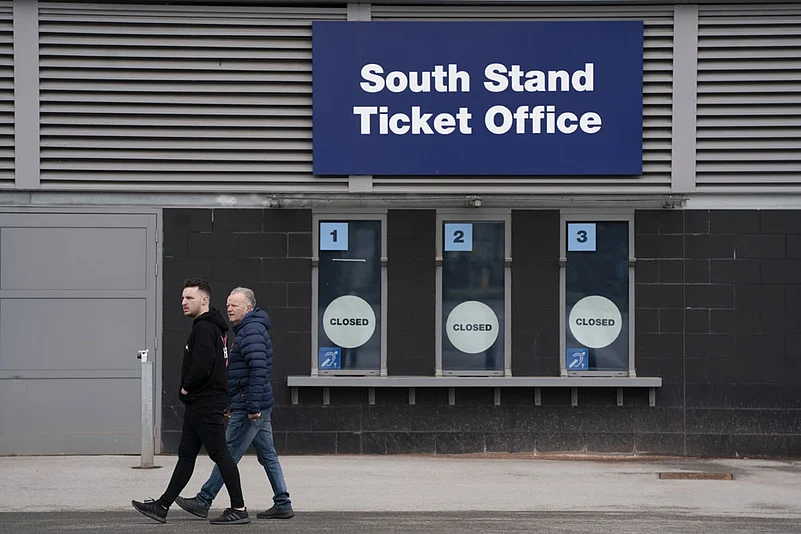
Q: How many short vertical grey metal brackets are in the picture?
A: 10